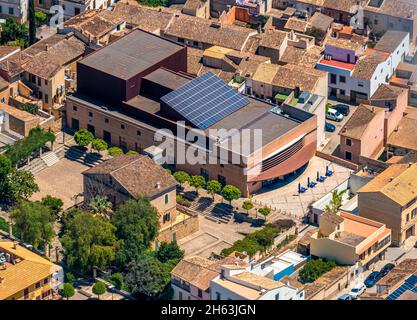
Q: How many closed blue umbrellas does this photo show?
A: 4